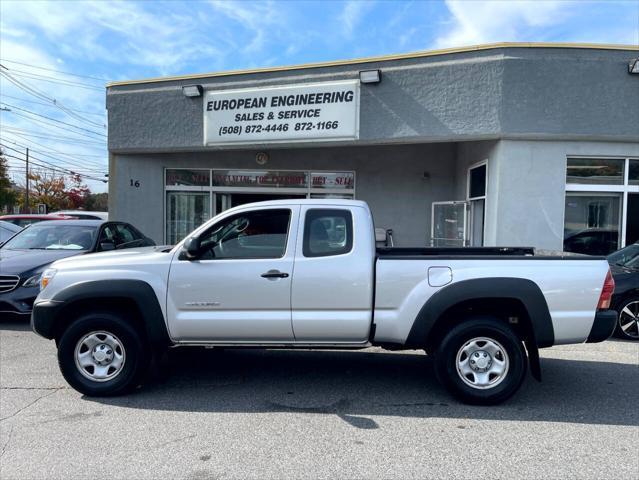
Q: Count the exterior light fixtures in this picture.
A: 3